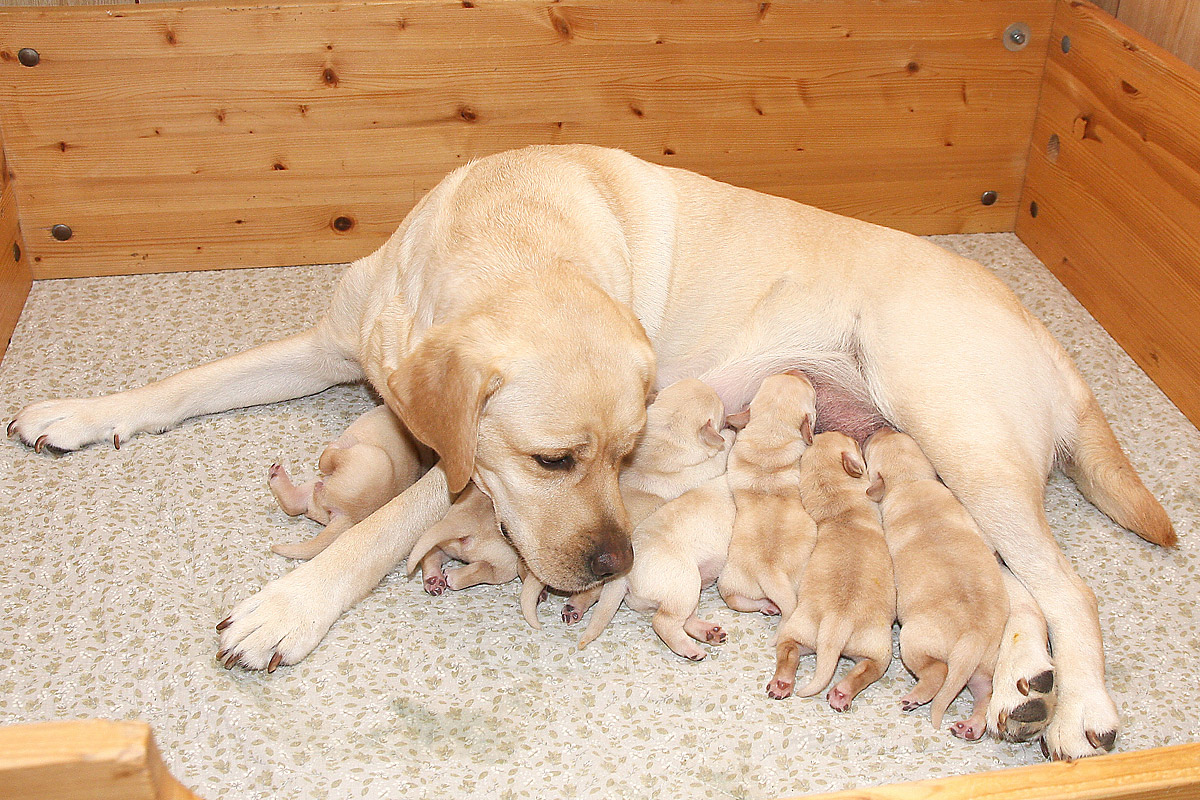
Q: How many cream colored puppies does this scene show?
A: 7